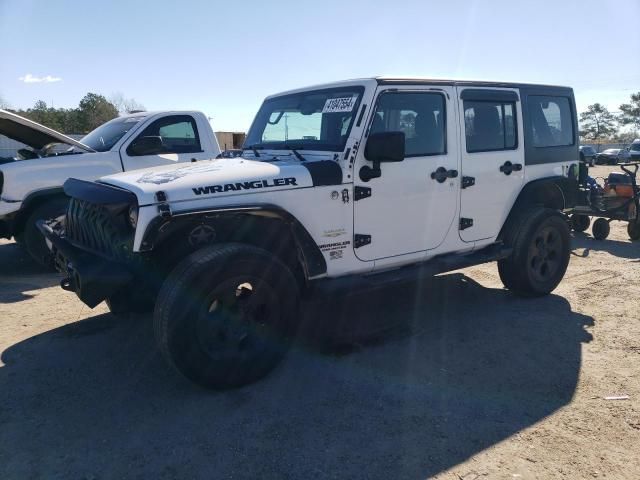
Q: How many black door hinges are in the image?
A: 4